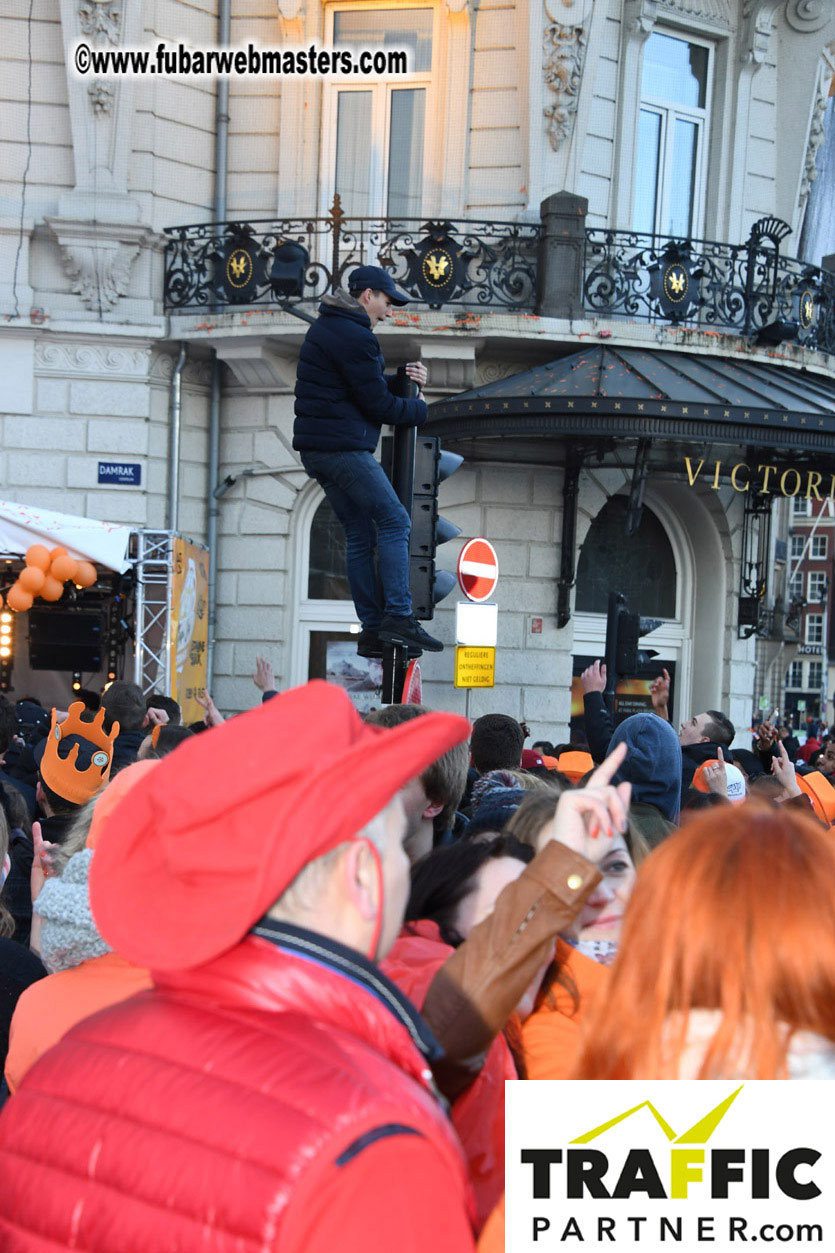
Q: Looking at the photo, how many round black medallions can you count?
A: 4